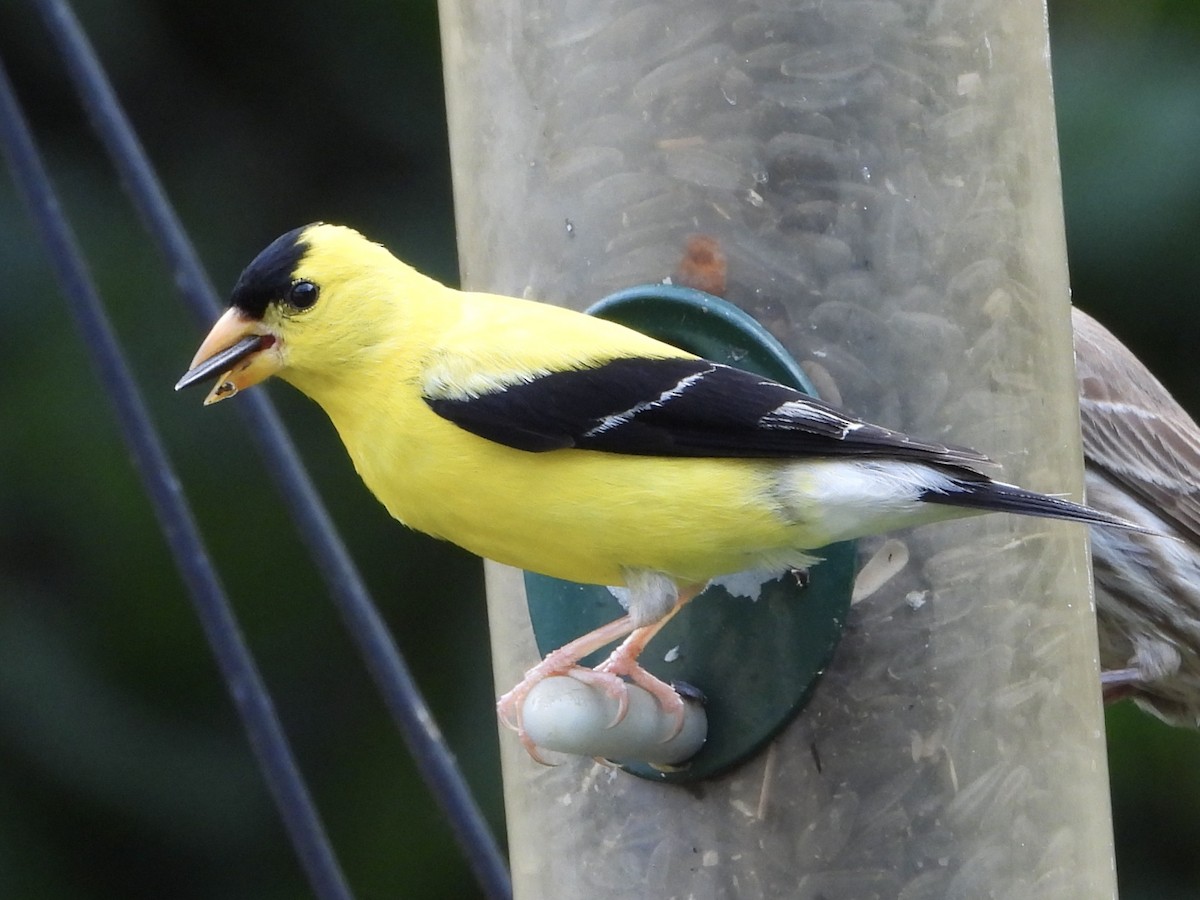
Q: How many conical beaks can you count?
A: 1